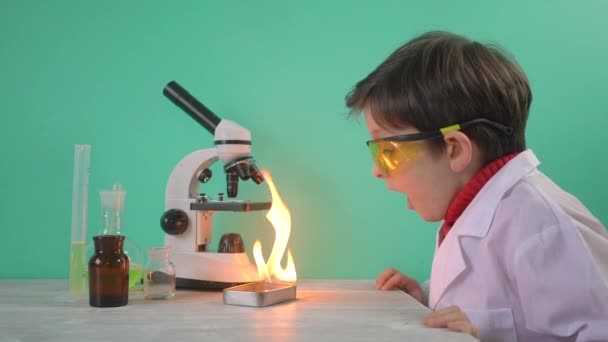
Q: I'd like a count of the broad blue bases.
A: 0